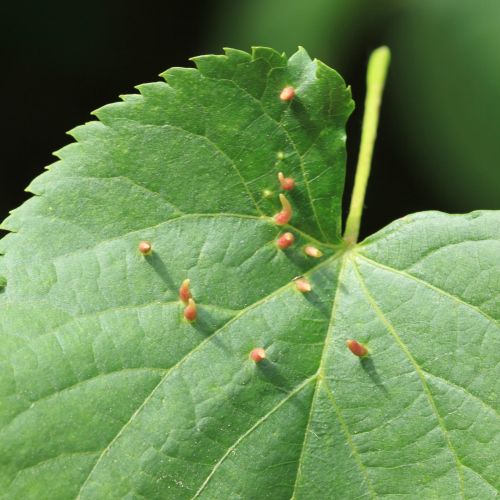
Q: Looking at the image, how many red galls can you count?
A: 11